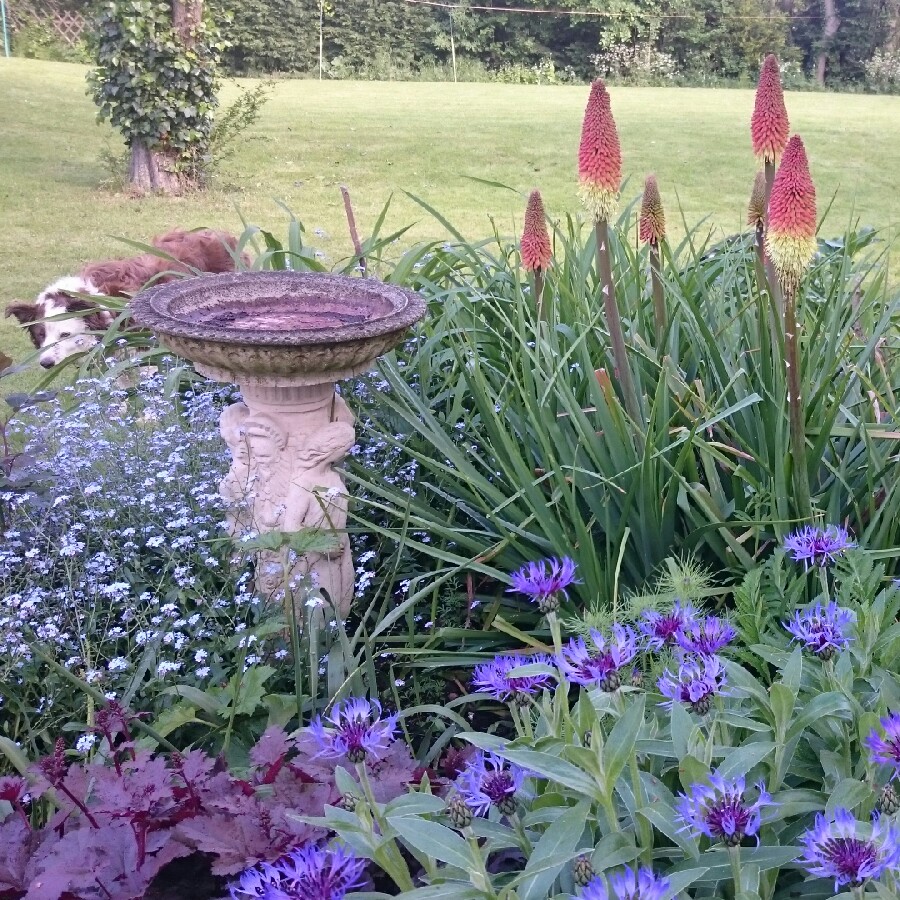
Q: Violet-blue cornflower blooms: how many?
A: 15